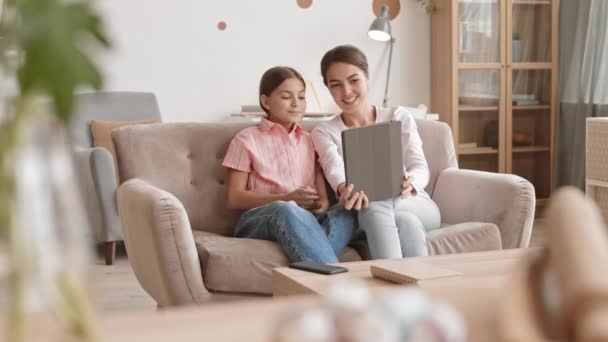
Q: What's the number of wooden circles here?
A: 3